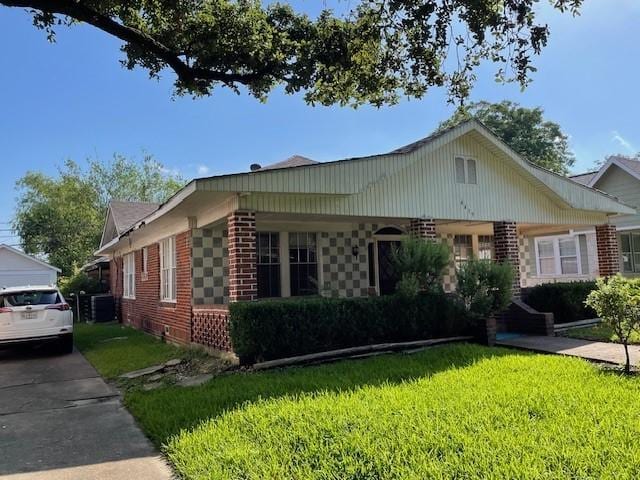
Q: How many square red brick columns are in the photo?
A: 4